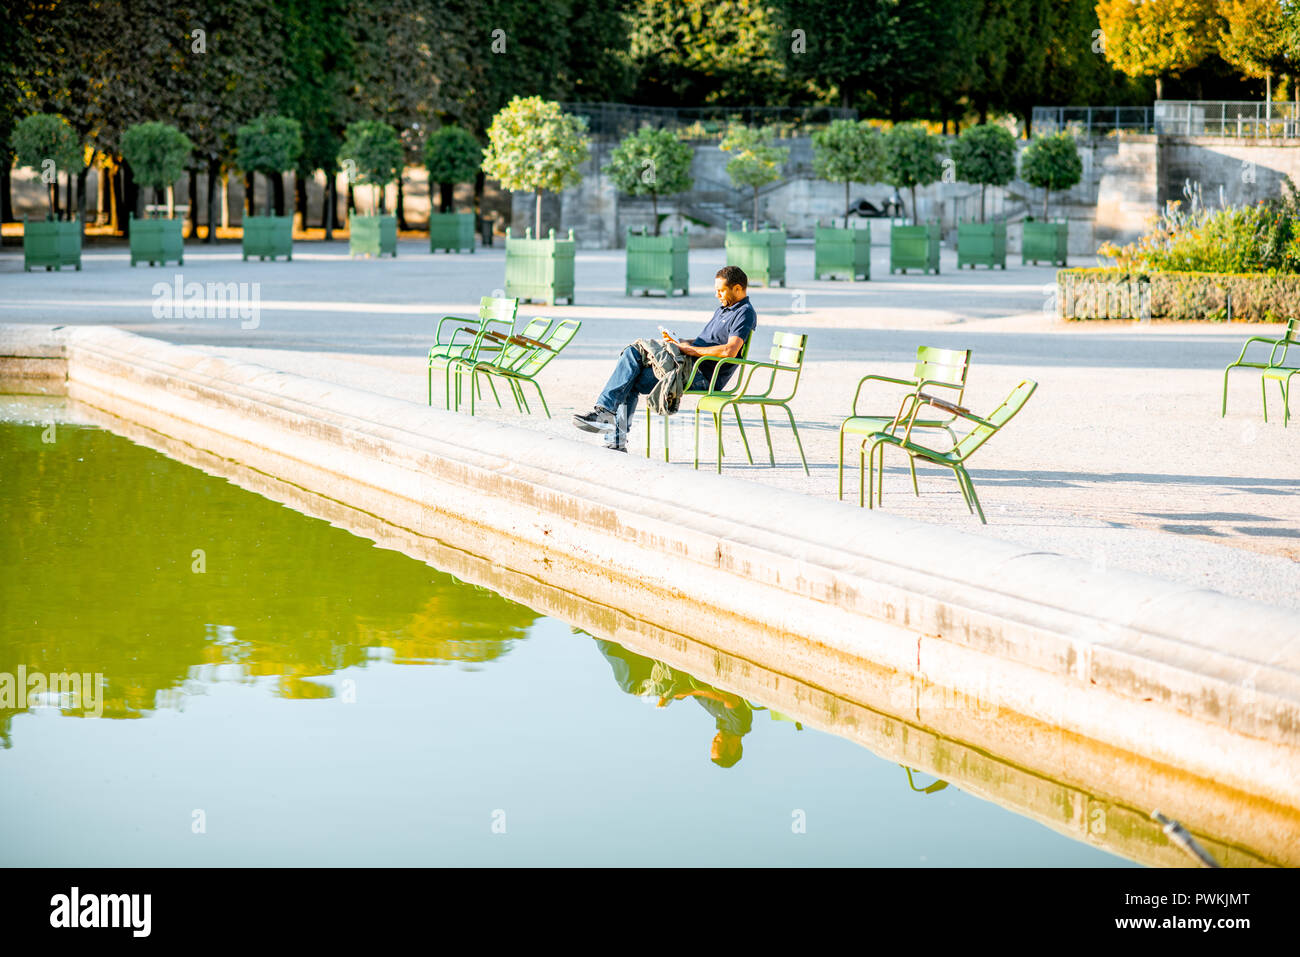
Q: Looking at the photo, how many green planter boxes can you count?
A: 12